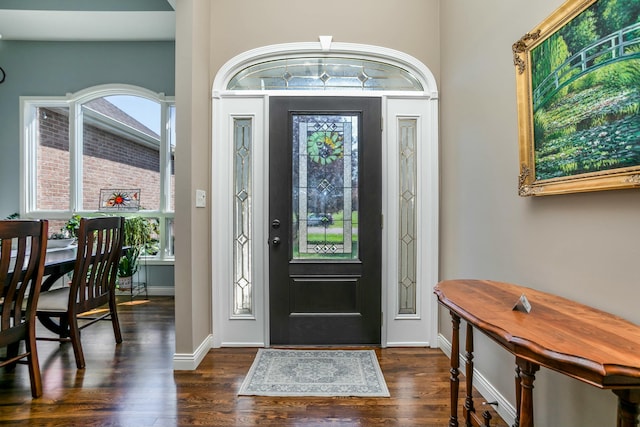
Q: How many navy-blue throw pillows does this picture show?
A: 0